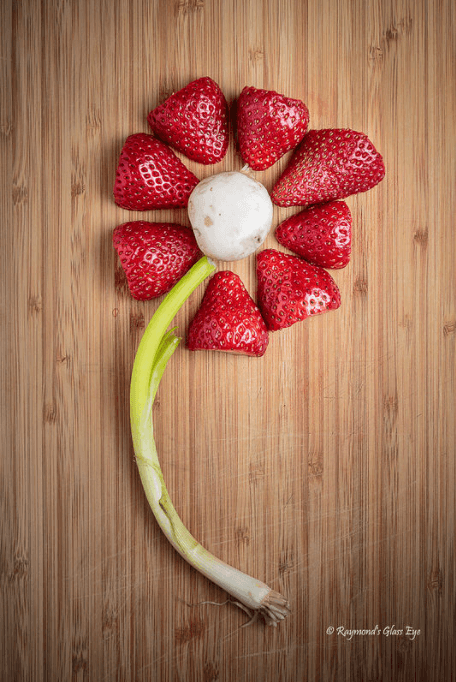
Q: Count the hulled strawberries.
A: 8